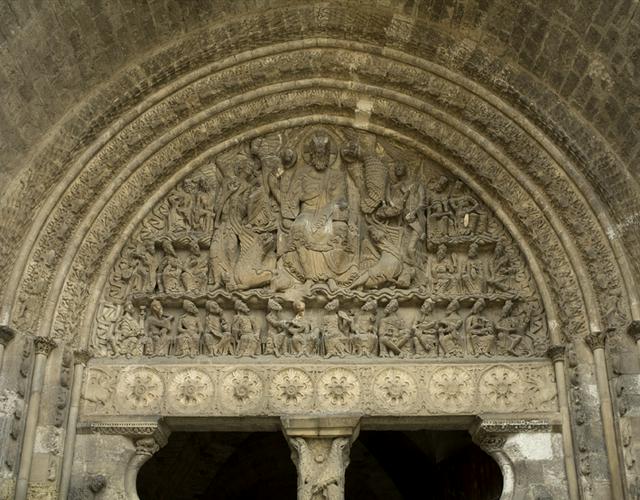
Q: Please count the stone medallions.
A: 8